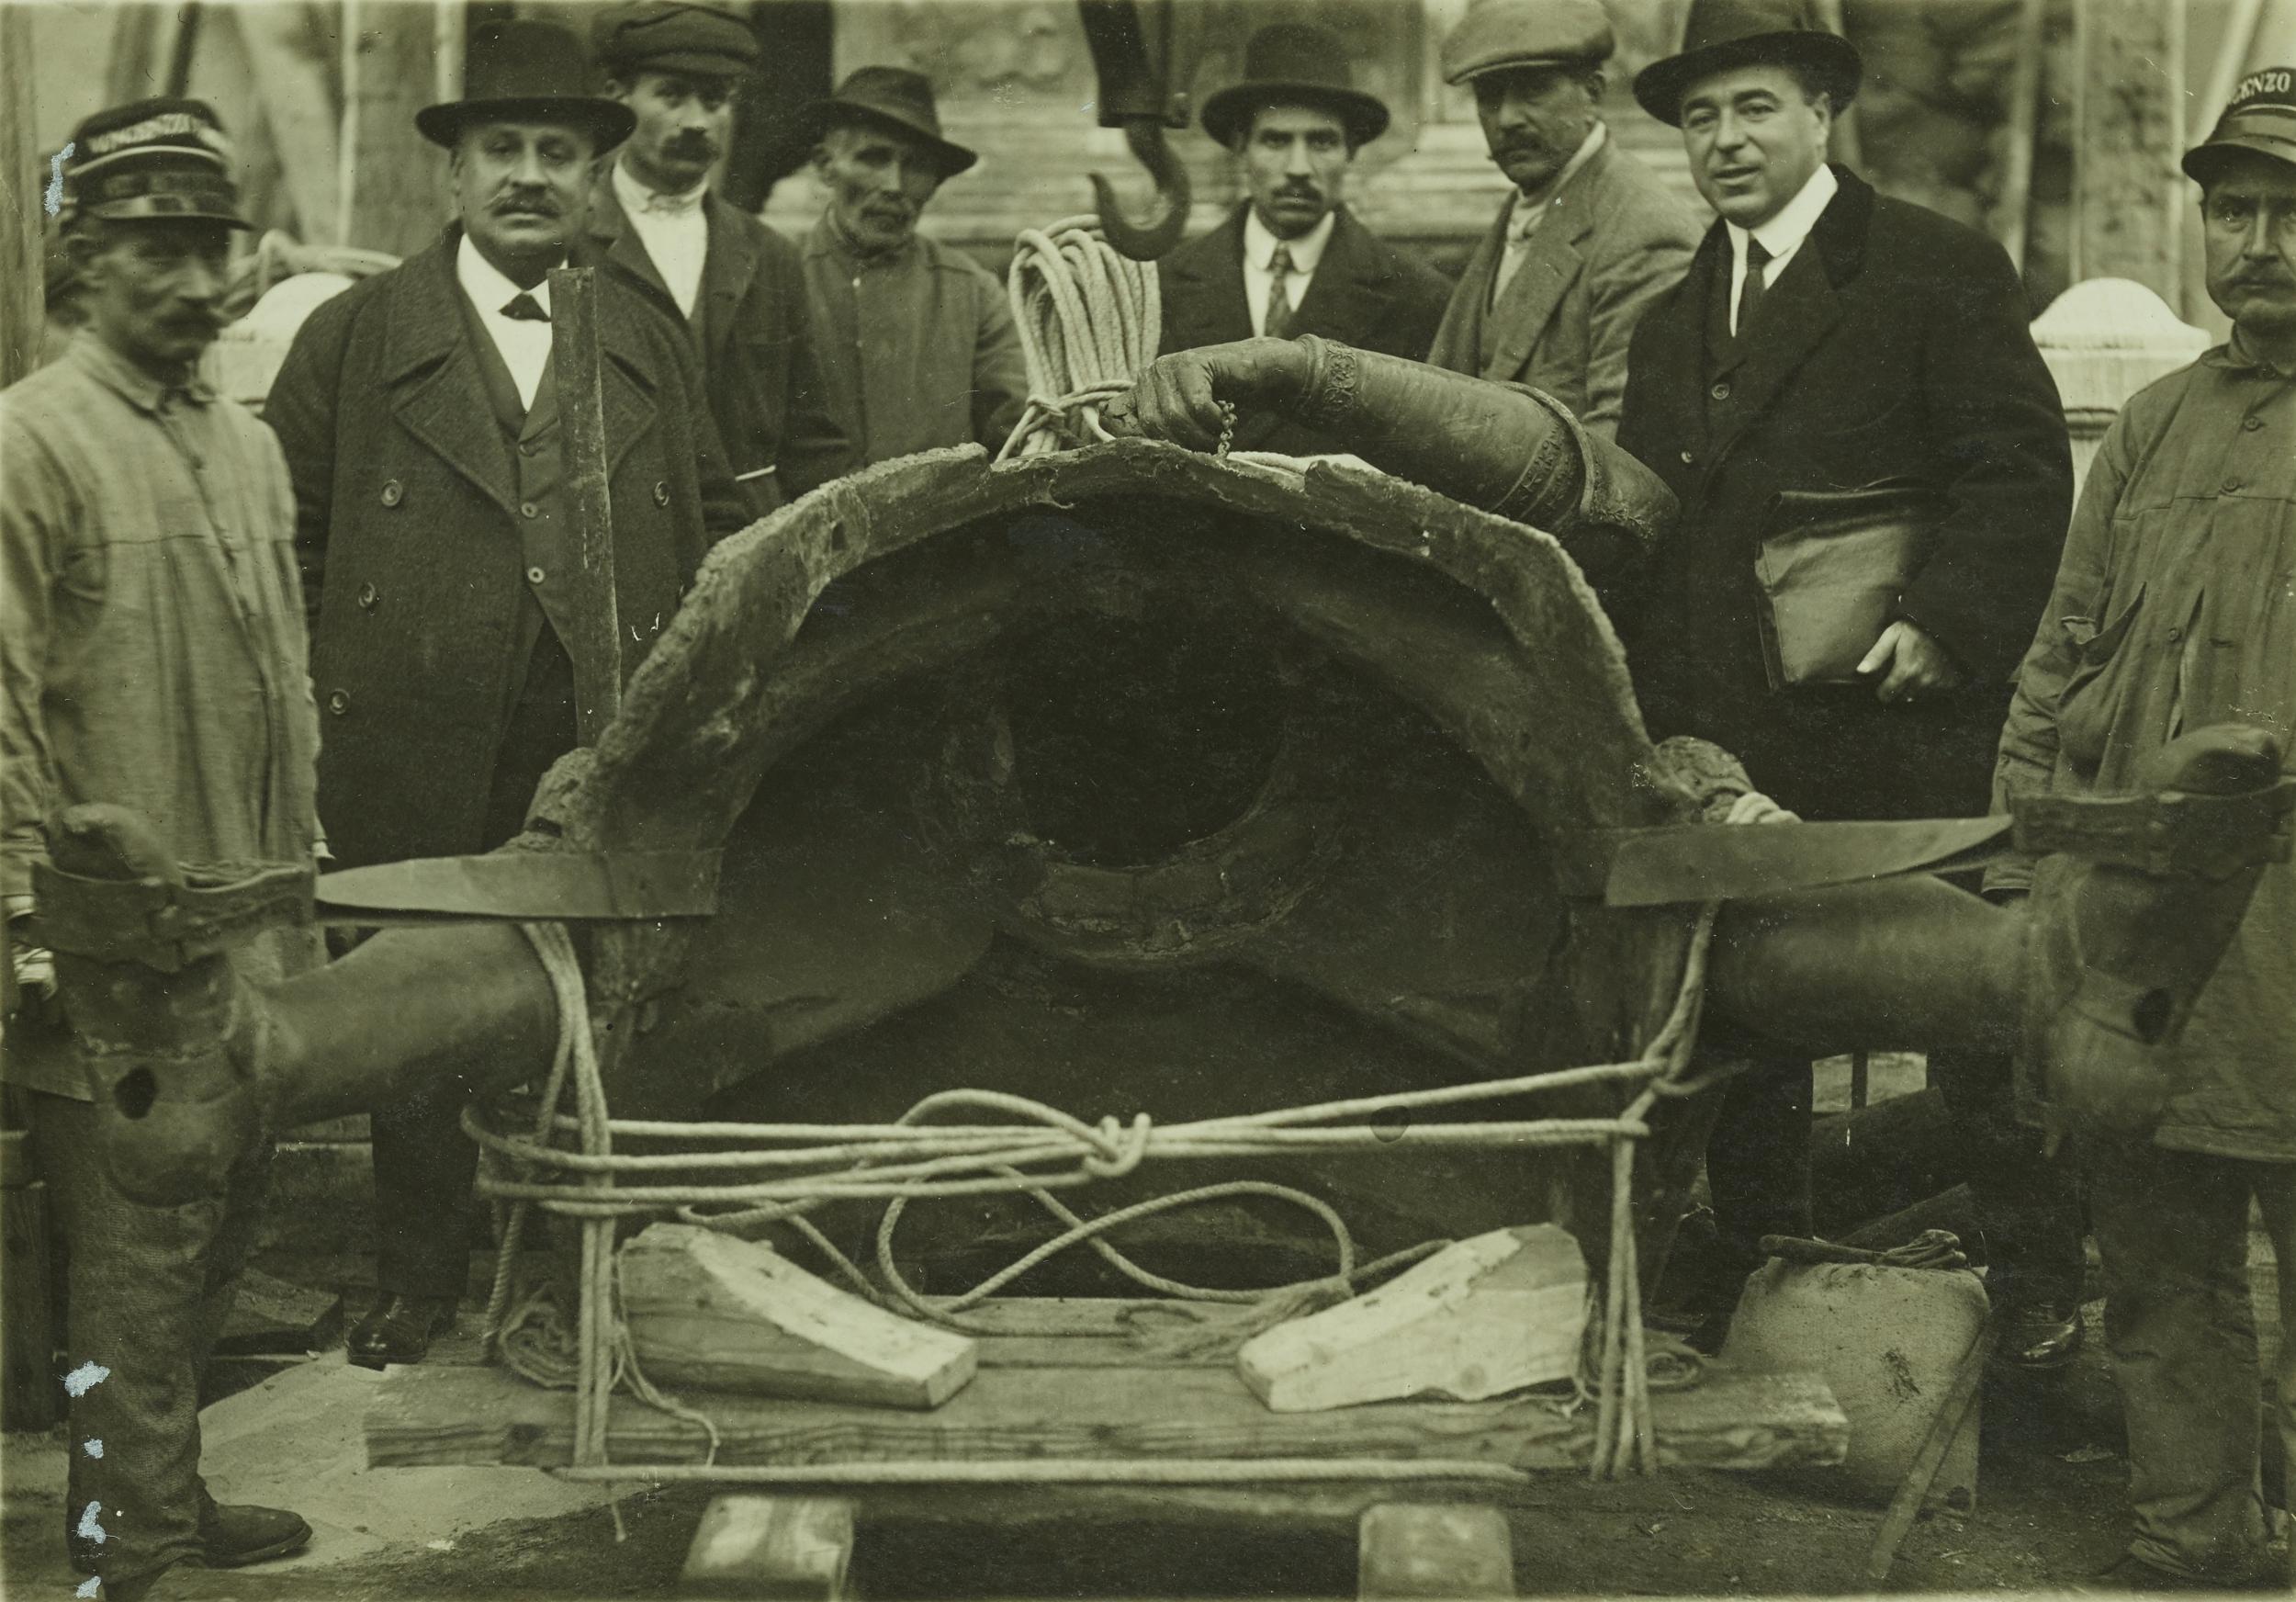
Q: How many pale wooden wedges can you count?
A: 2